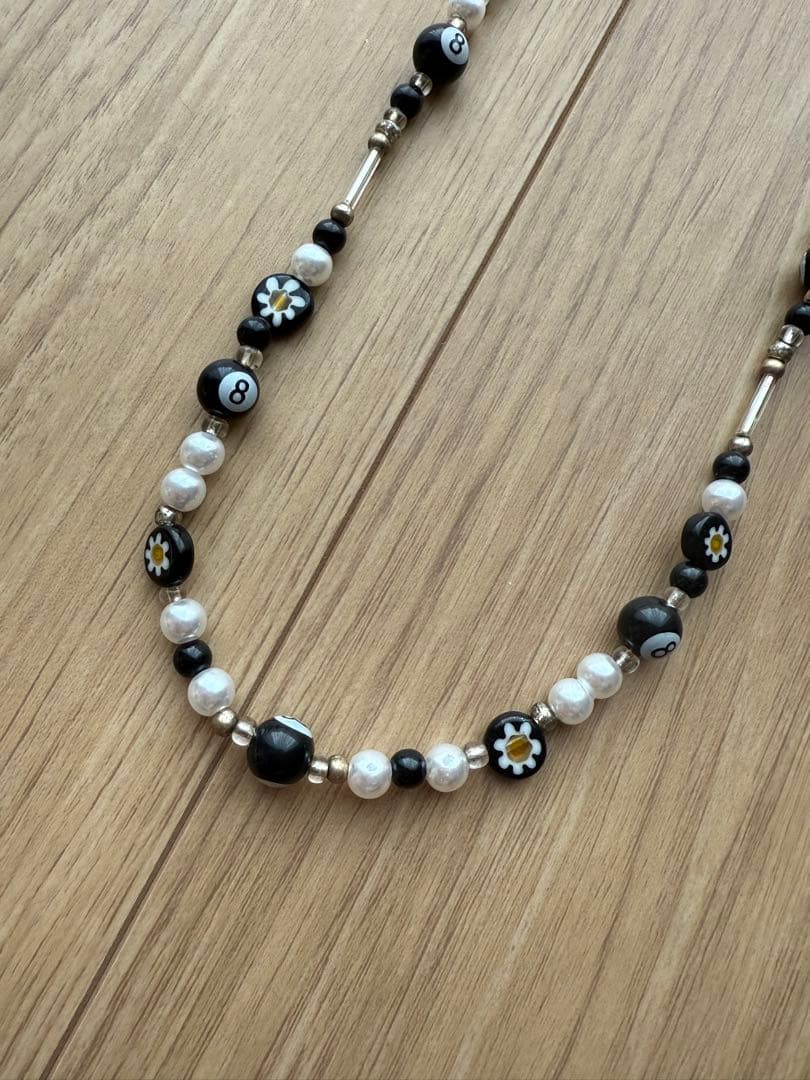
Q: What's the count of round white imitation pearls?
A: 11